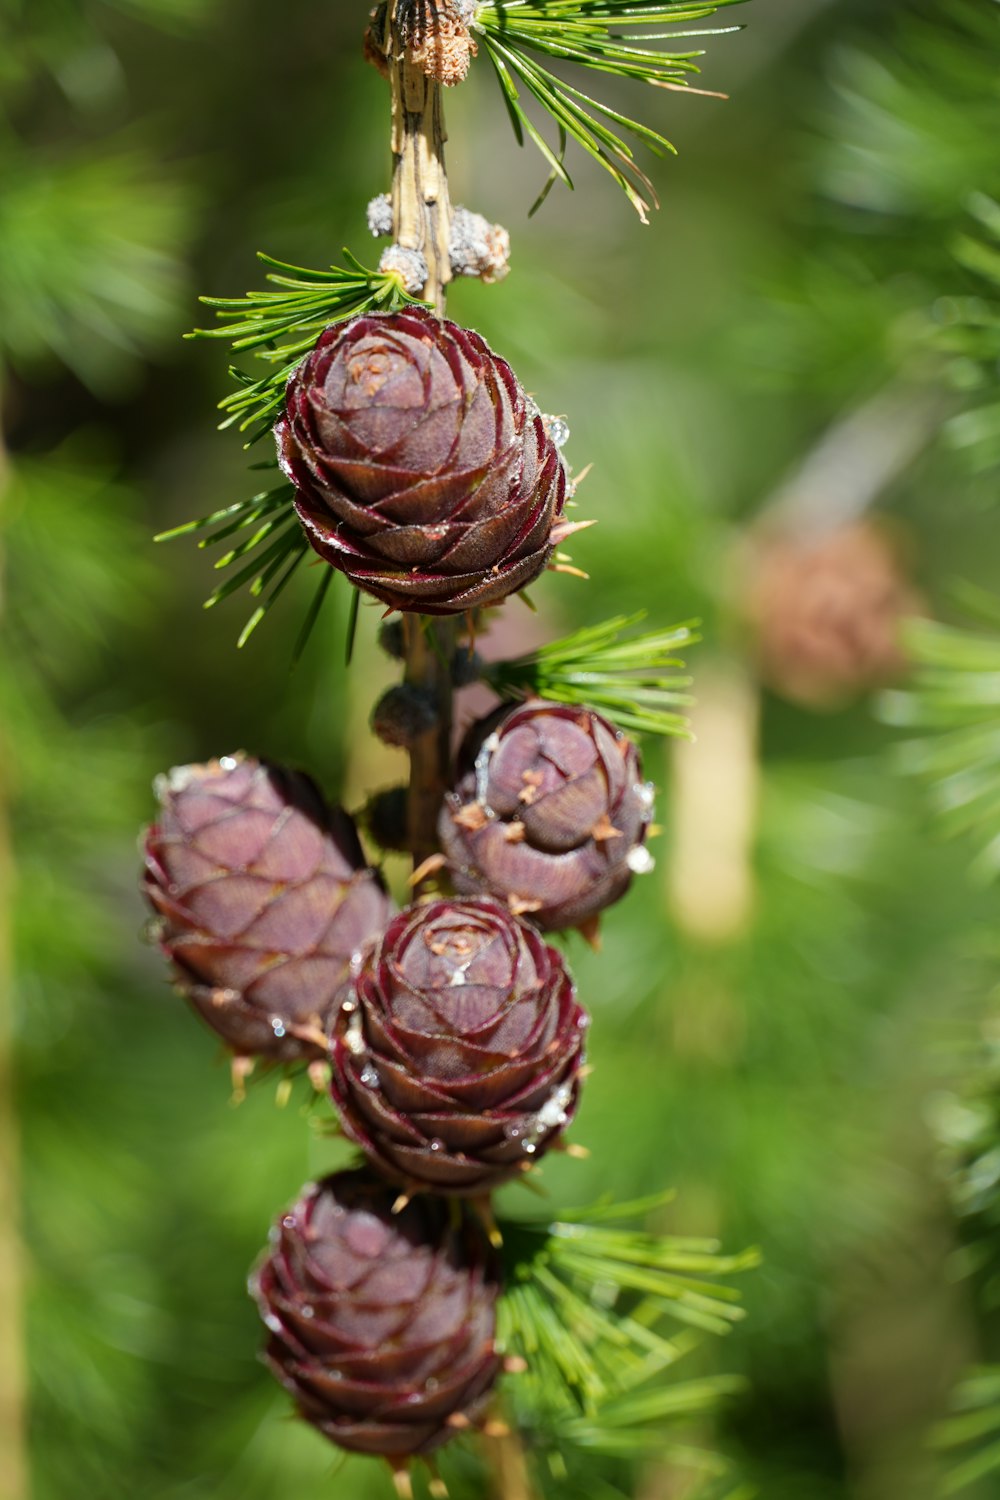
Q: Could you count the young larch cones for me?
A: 5